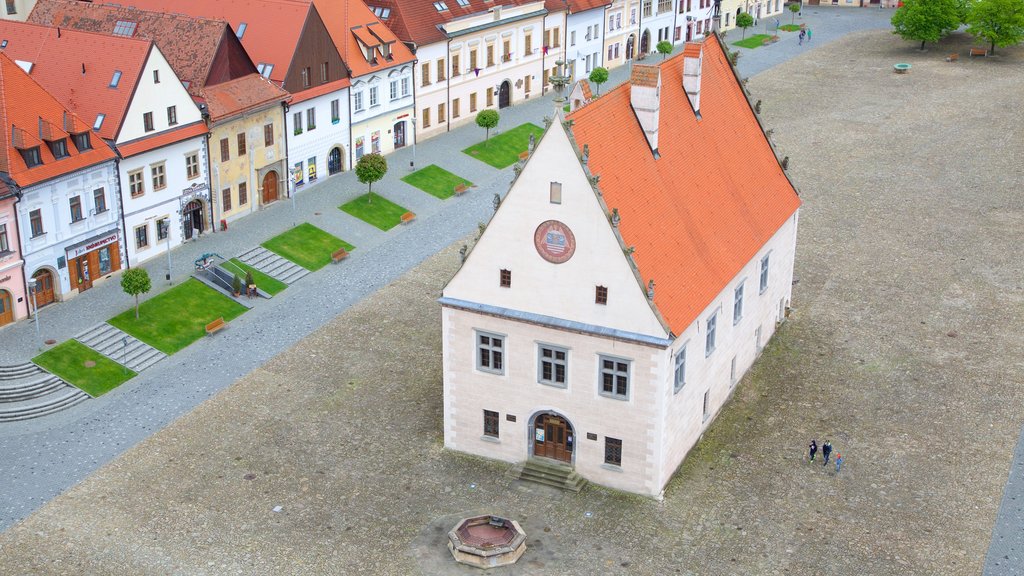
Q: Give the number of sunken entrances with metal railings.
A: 1